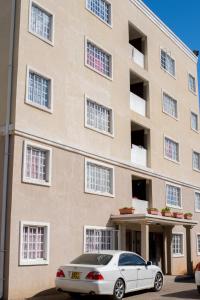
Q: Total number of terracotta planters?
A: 5